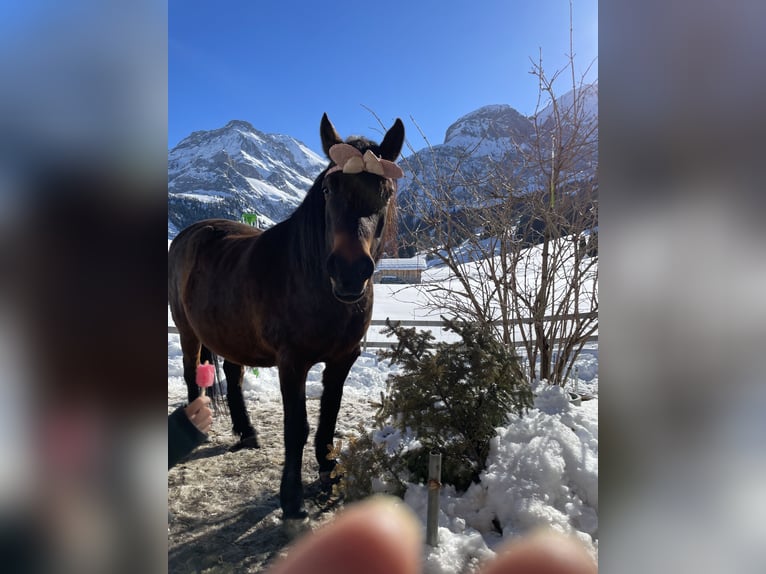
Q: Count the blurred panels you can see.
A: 2